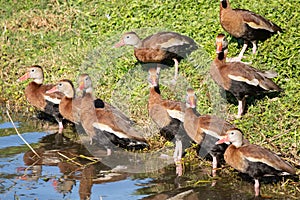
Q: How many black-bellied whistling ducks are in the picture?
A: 9